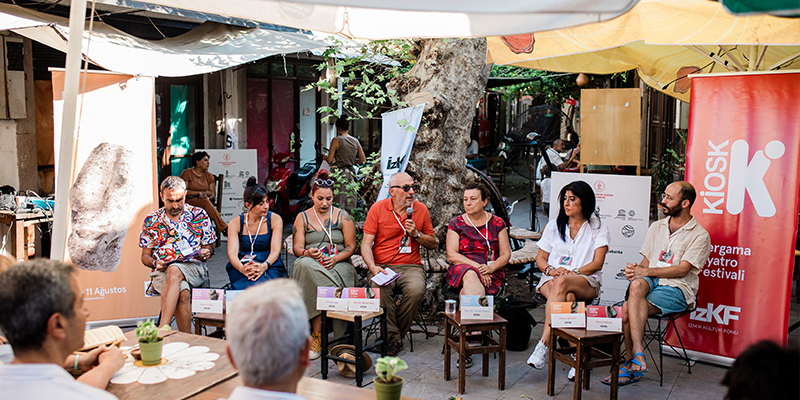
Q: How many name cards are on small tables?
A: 7